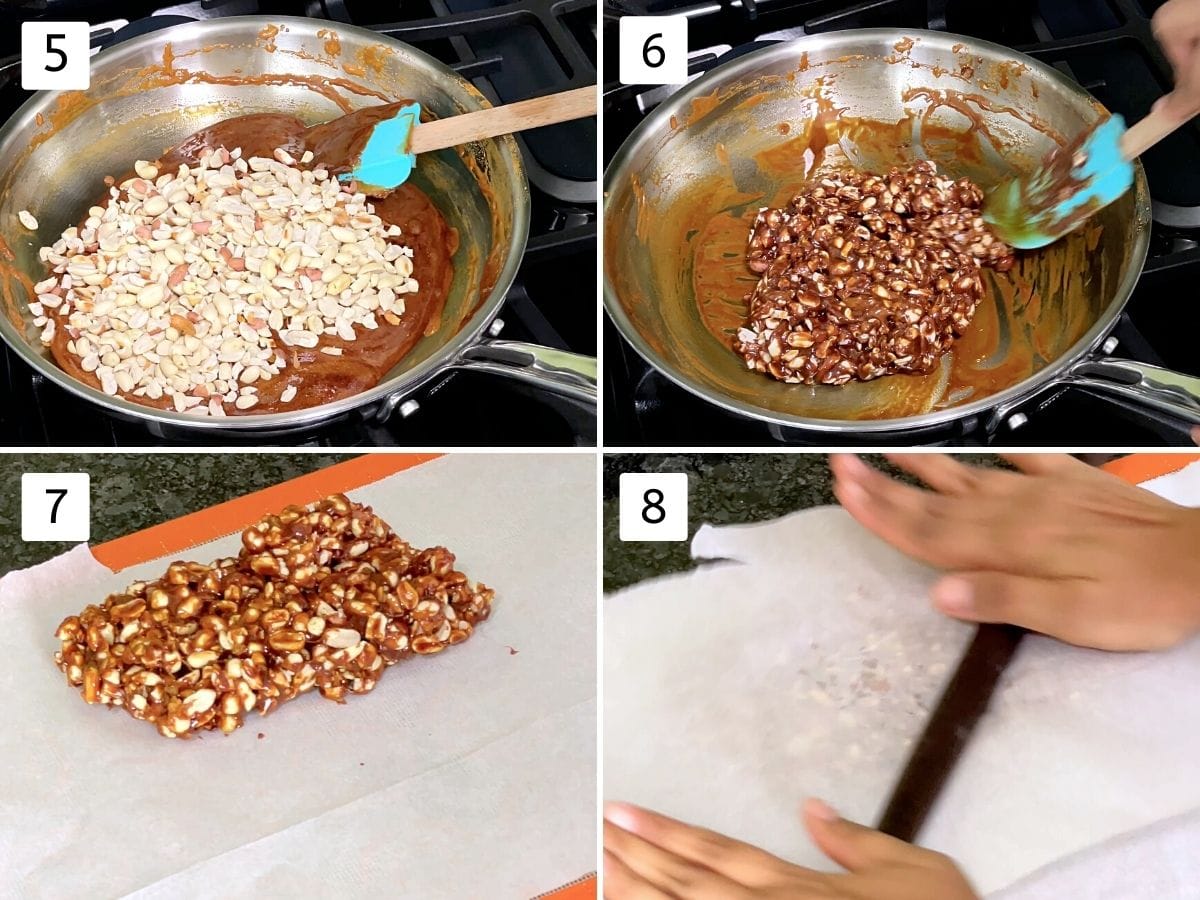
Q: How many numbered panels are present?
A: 4